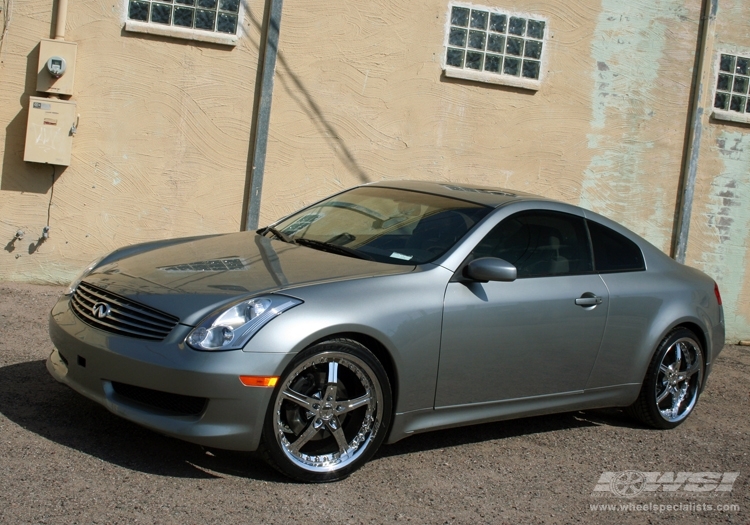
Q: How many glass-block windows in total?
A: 3